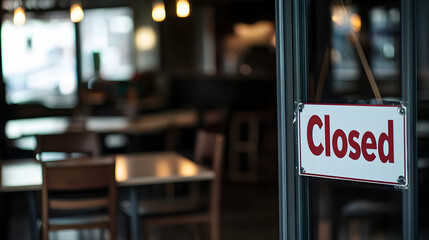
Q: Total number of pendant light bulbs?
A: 4